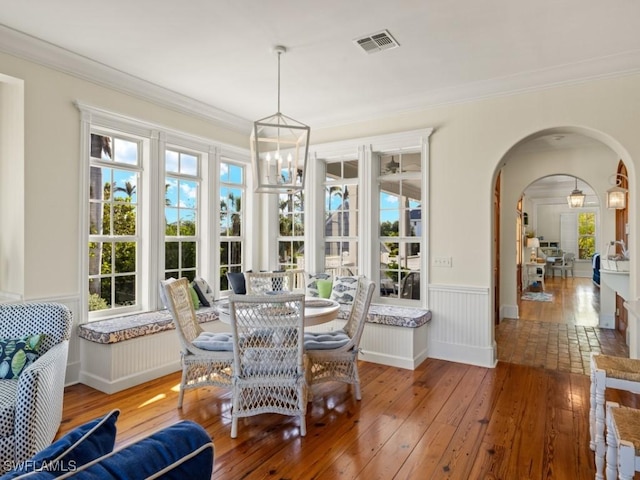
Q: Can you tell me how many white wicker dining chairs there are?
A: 4